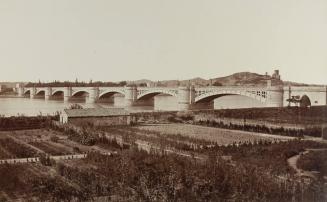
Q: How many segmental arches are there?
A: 7